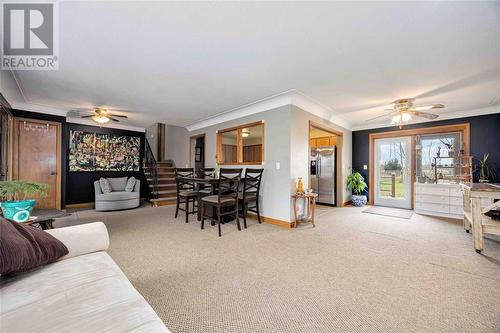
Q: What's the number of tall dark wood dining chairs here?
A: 4